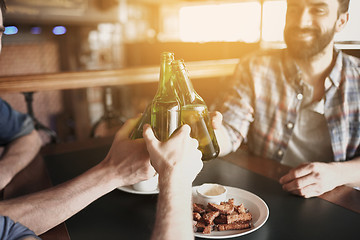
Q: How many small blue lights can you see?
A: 3